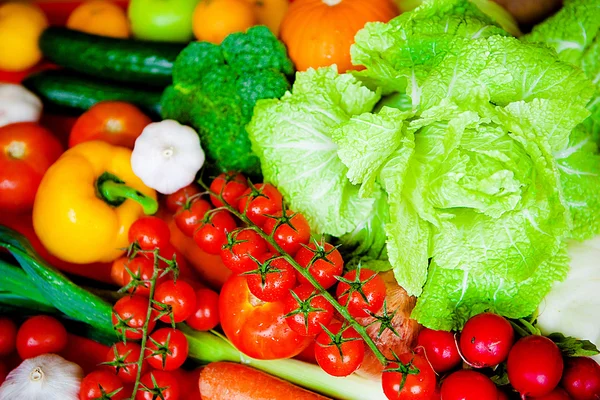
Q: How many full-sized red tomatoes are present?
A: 3